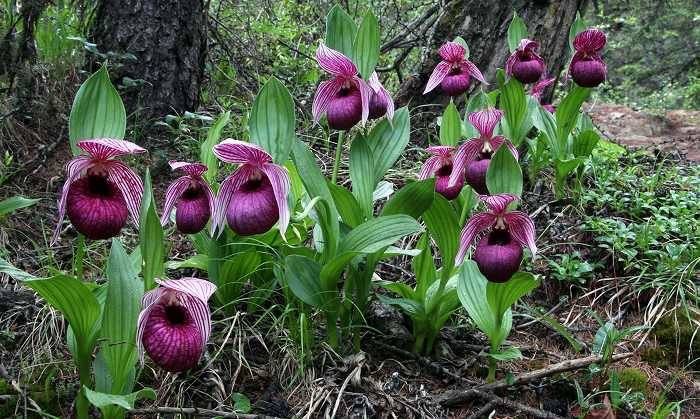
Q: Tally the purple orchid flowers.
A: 13